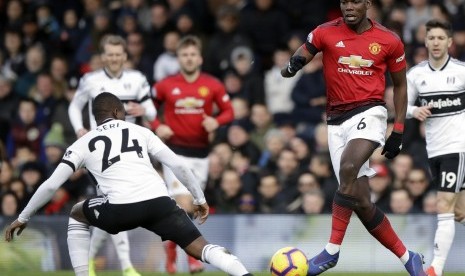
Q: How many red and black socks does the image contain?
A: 2